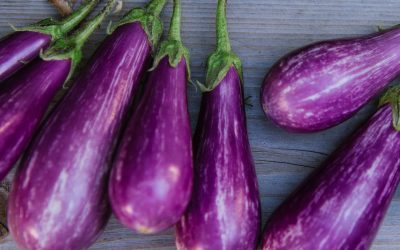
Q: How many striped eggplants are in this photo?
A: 7